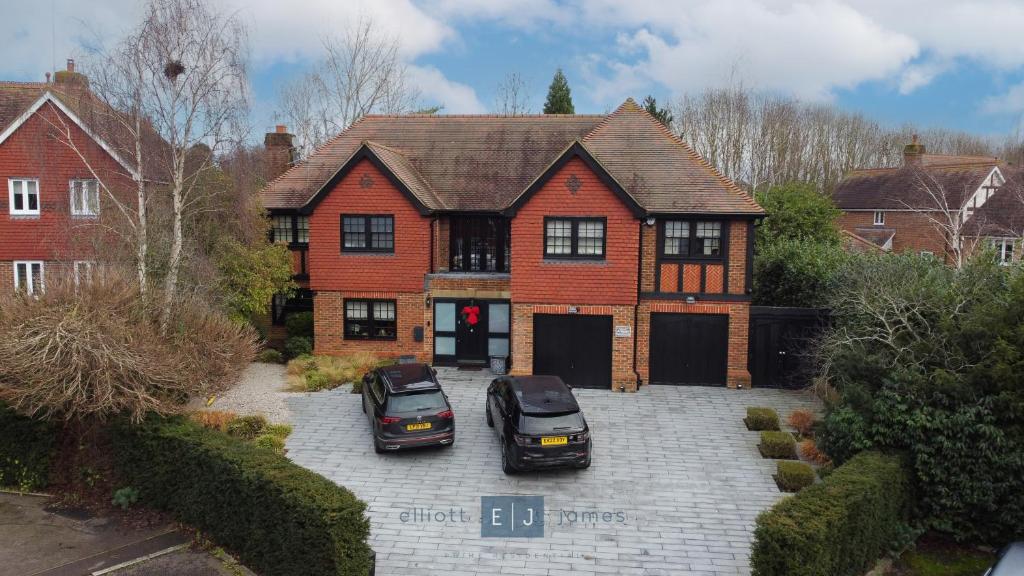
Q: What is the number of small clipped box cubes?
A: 3